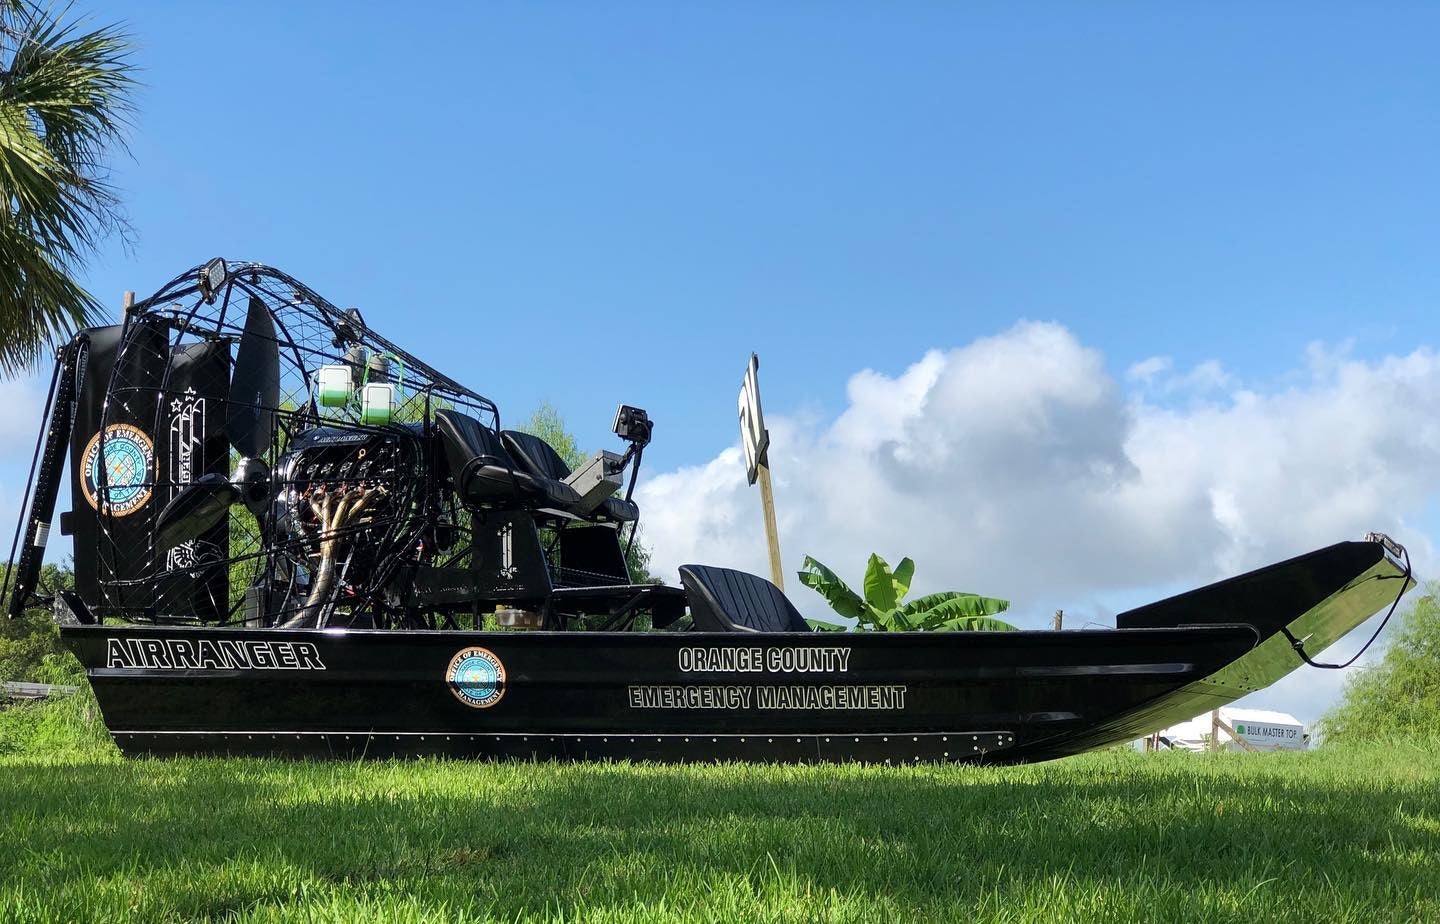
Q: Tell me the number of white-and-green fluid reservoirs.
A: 2